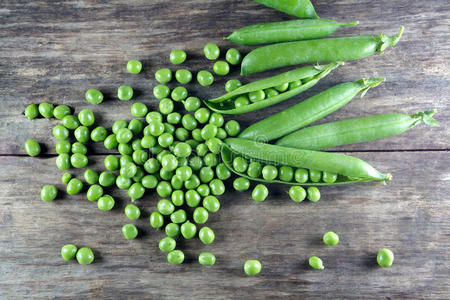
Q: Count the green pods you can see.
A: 7